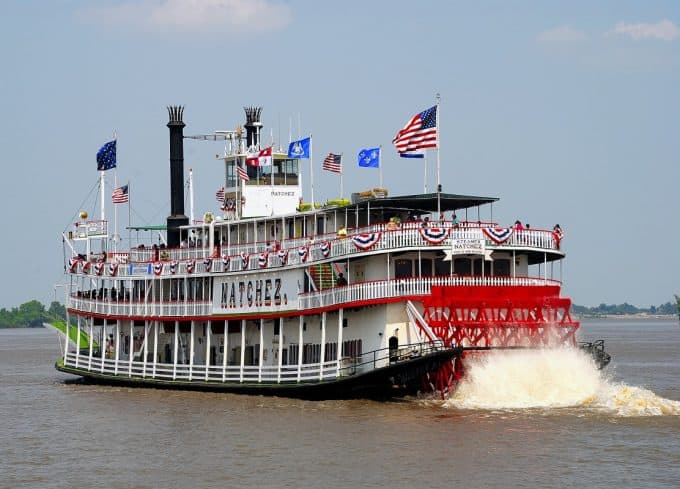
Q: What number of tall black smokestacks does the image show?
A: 2